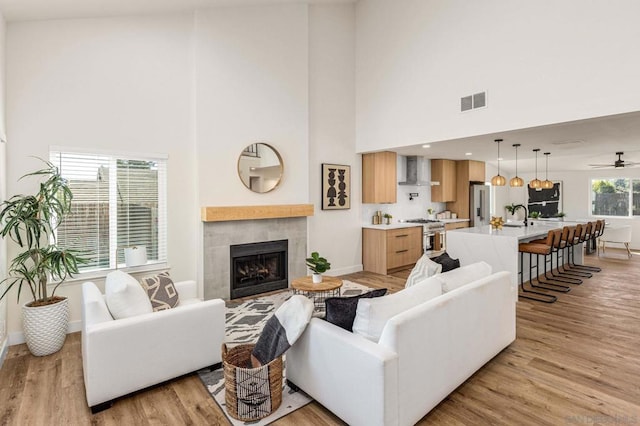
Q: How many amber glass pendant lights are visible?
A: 4